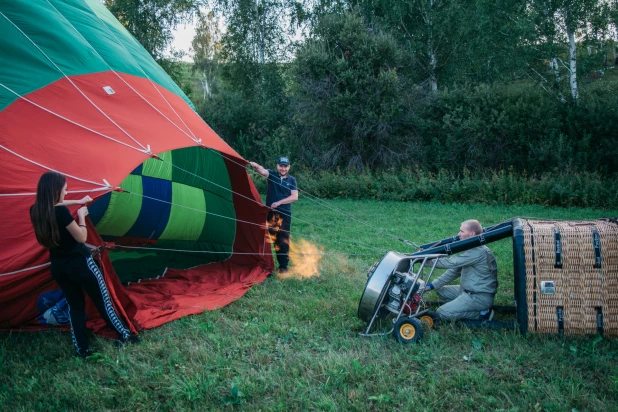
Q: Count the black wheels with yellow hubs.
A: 2